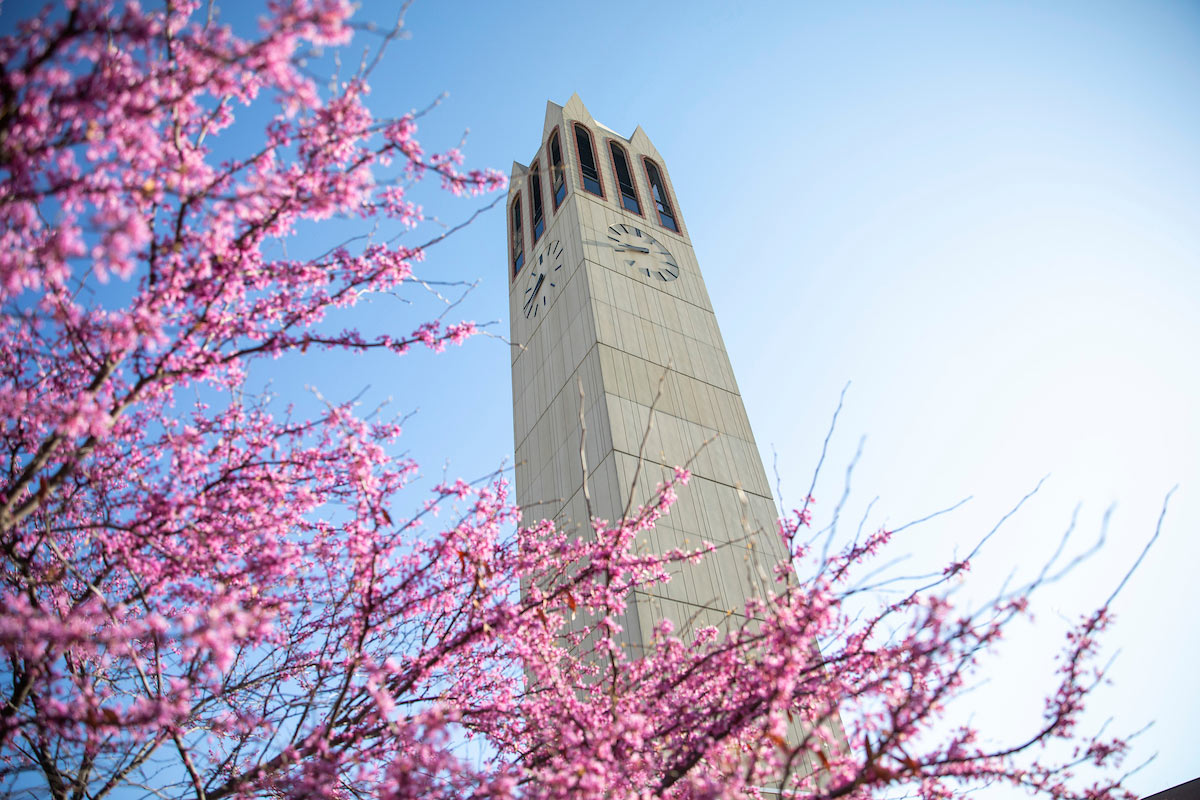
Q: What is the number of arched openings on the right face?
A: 3